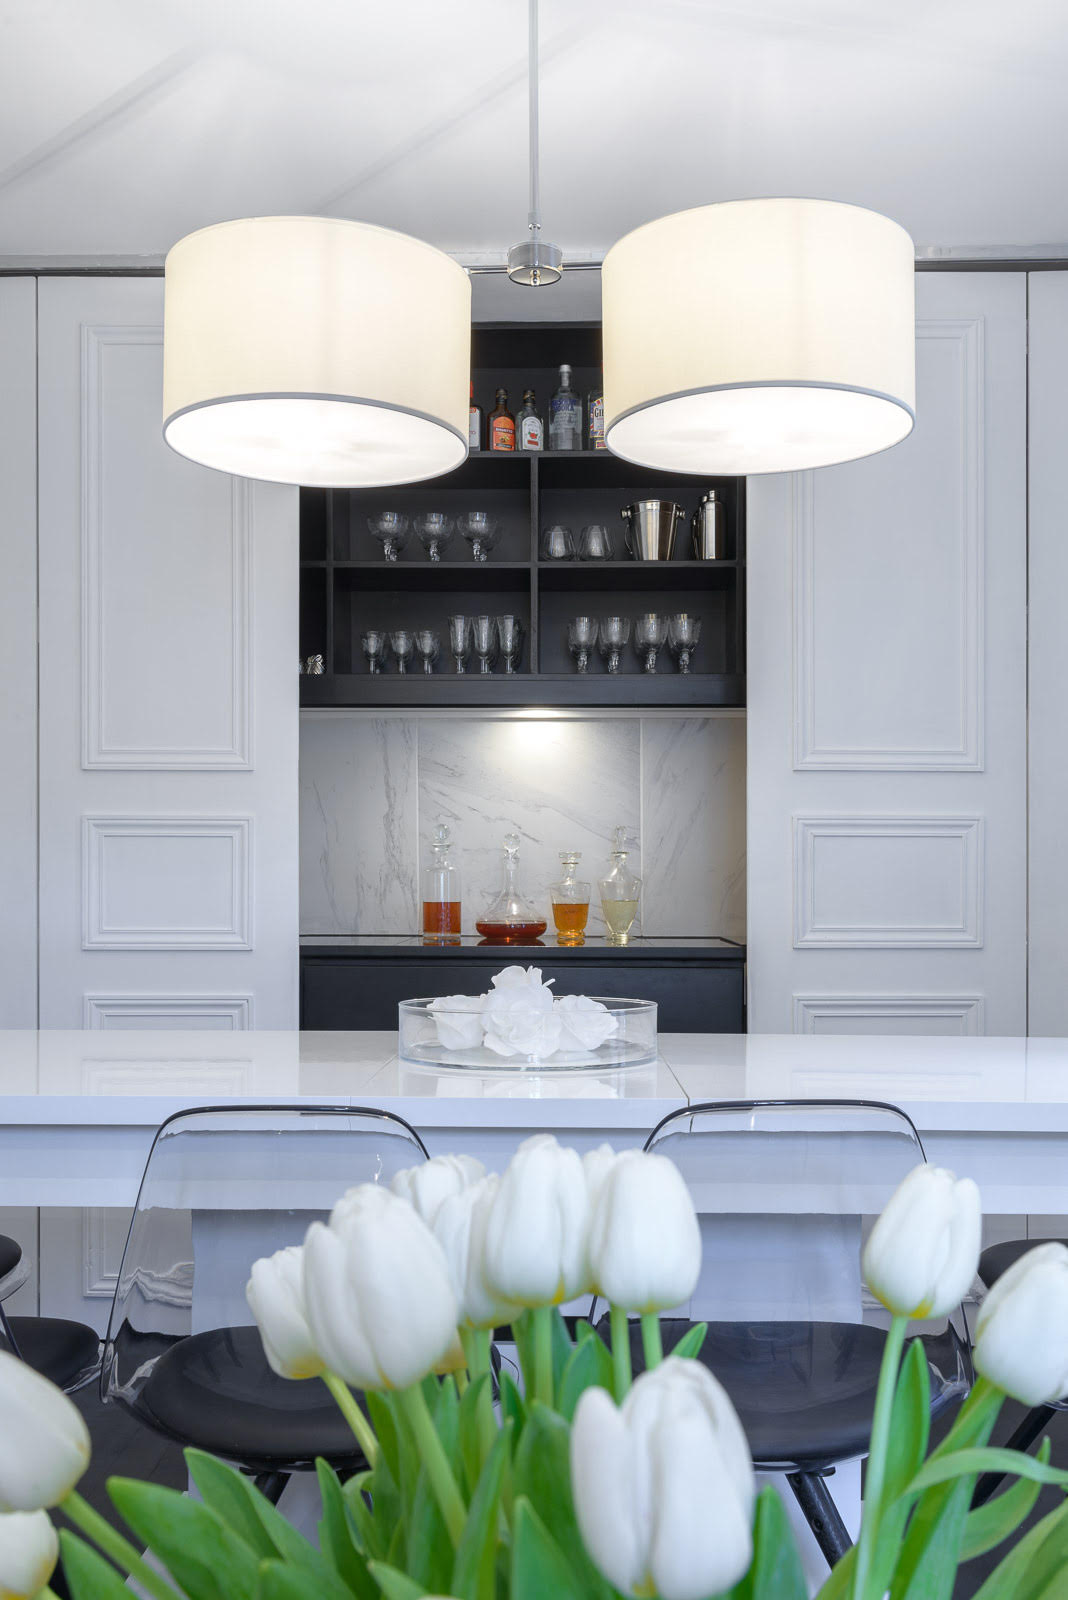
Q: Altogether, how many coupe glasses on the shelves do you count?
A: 3